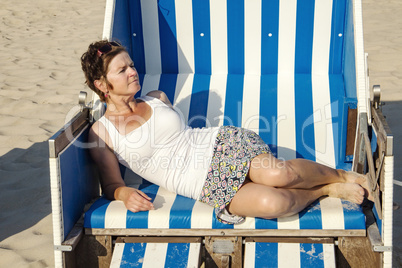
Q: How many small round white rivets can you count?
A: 4